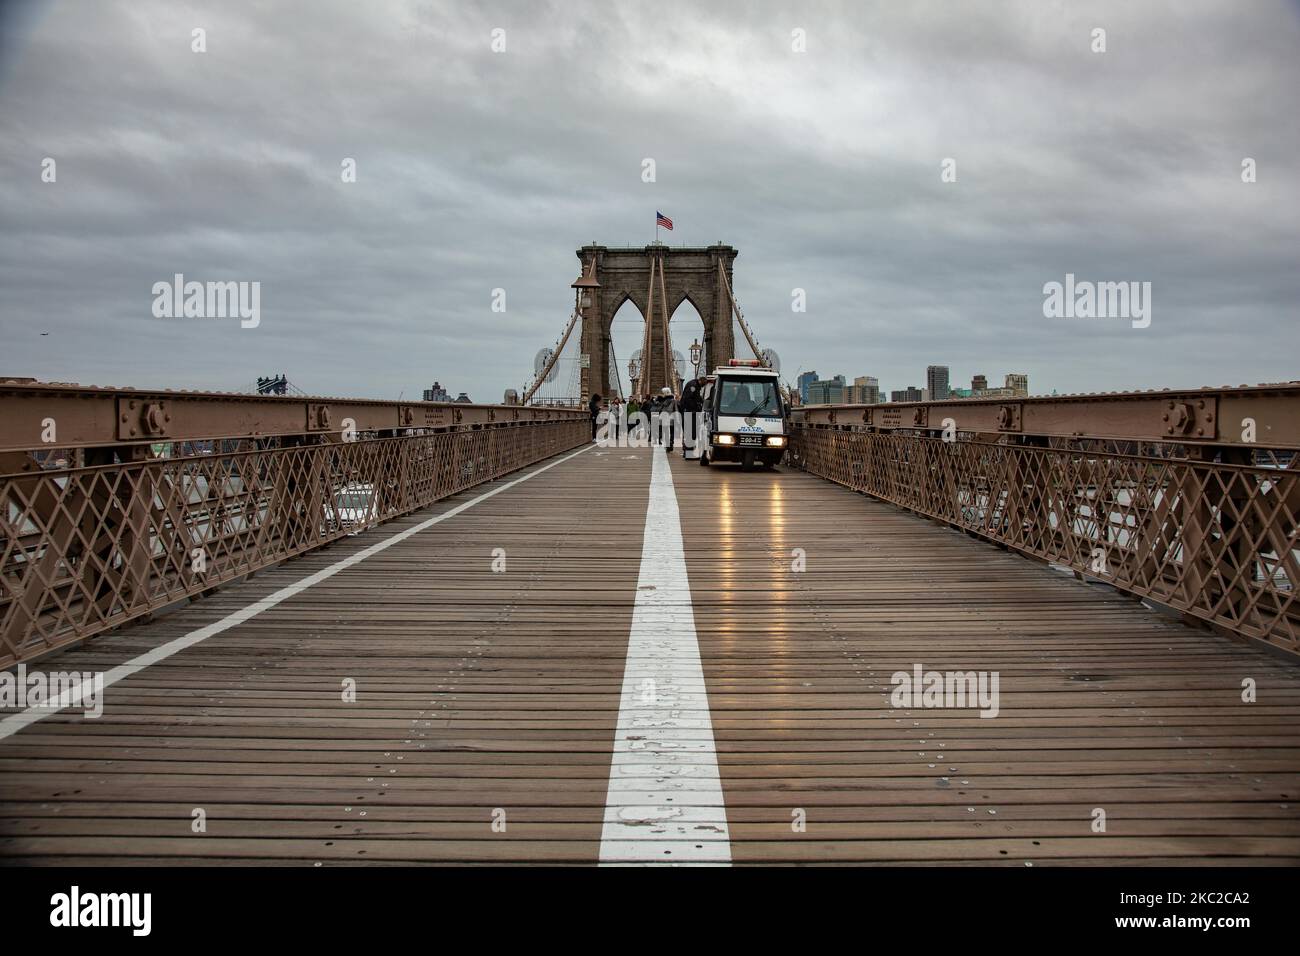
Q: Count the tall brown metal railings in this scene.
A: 2